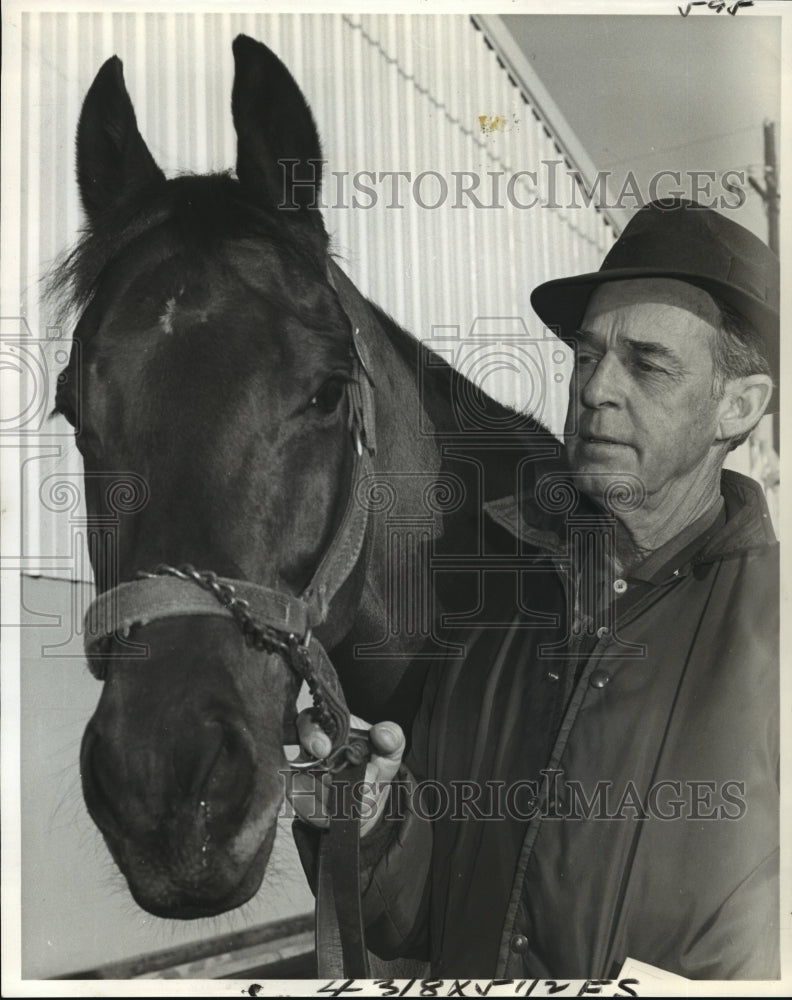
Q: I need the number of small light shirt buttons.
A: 2